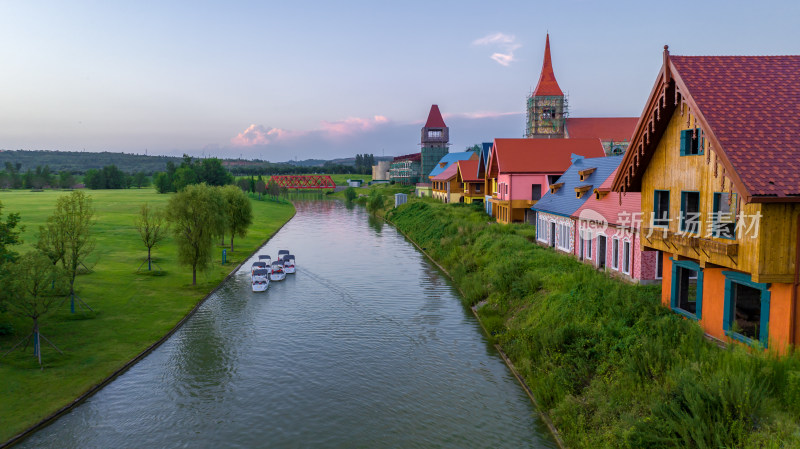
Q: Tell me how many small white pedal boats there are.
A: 6